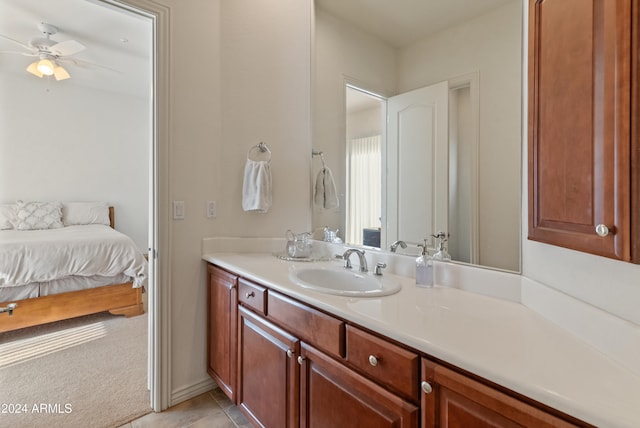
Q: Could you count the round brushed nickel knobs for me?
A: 7